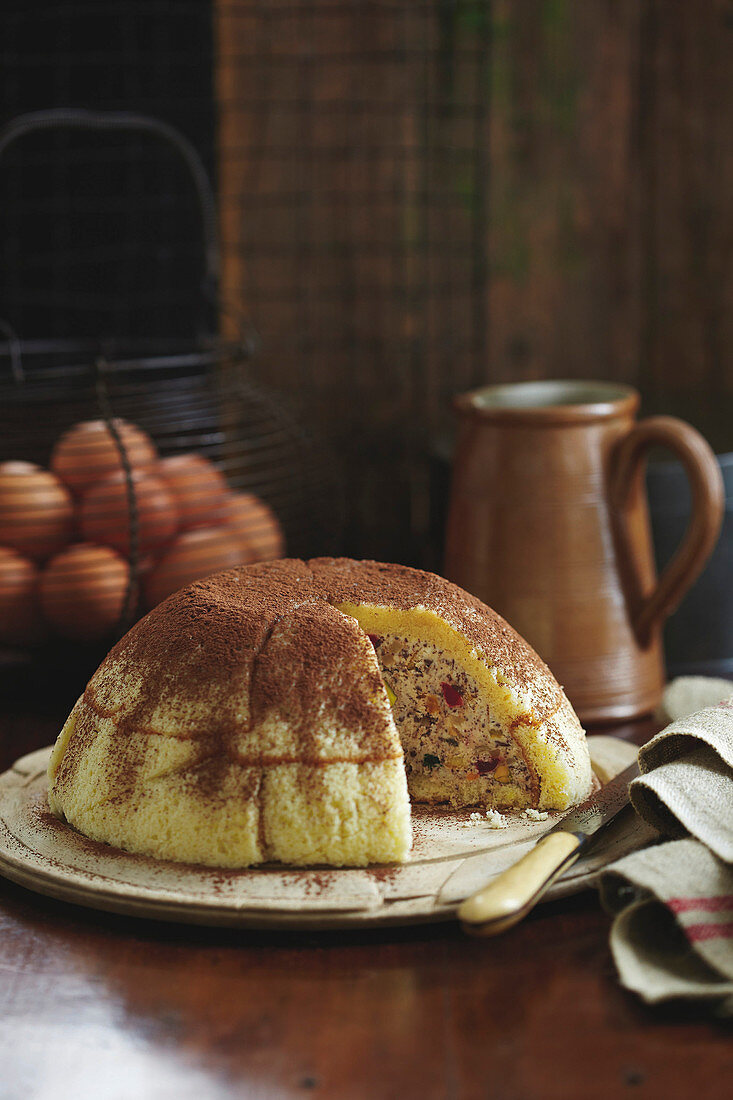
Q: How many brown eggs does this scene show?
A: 8